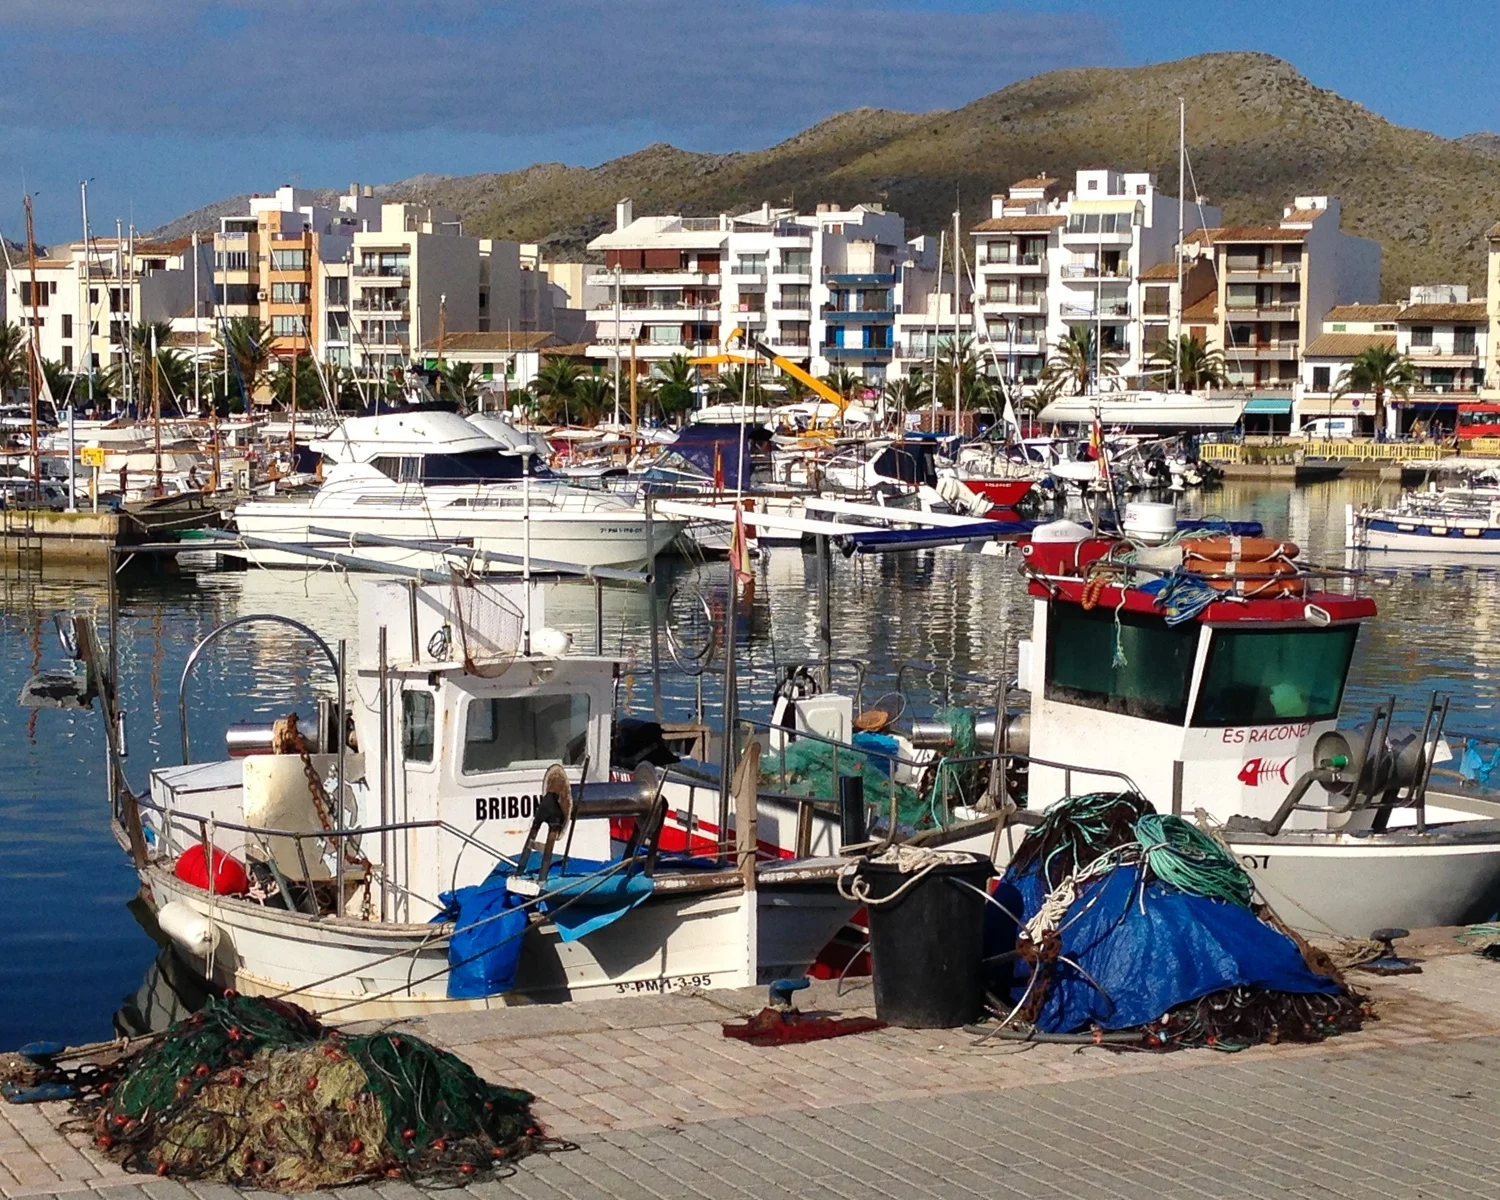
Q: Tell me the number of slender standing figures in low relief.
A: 0